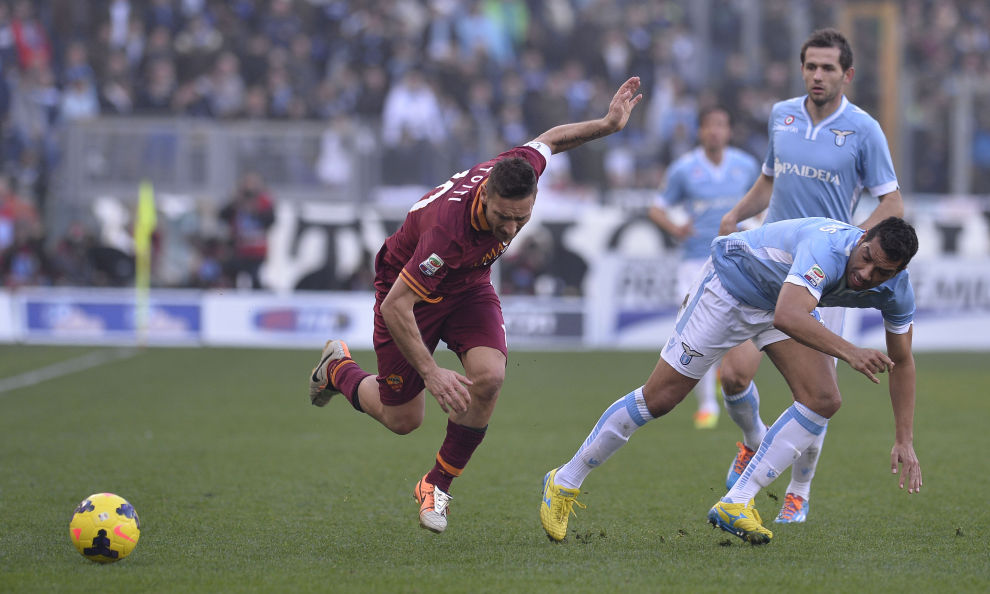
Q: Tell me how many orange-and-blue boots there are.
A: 2